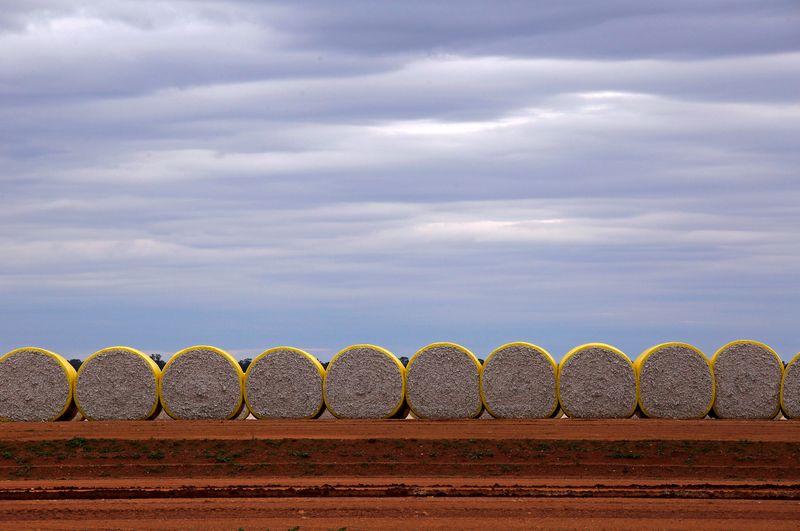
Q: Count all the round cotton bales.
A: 11